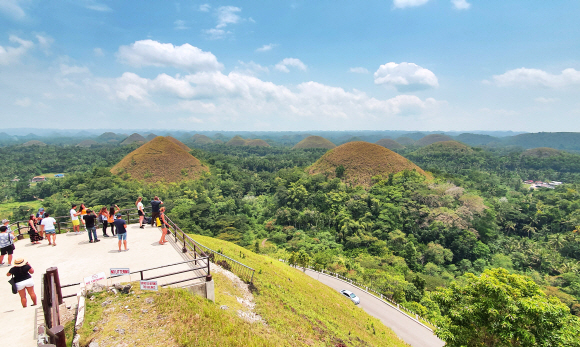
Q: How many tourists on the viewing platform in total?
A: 15